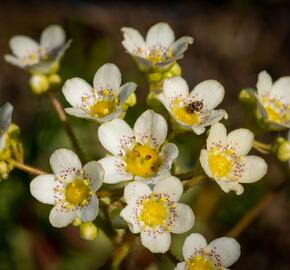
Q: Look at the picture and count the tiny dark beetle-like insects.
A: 1